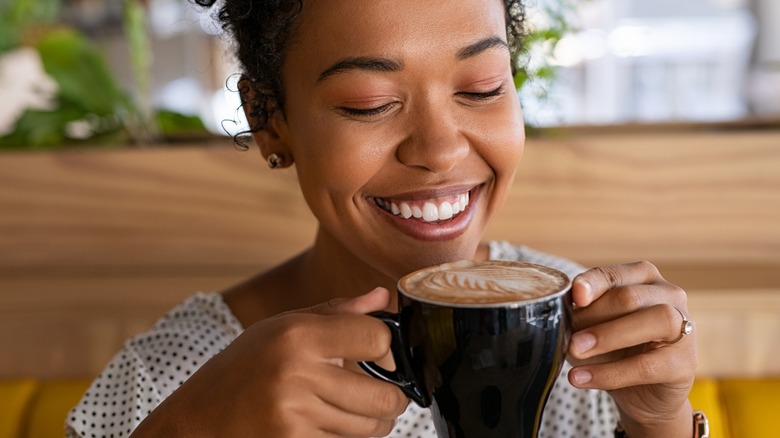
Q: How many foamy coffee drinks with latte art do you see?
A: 1